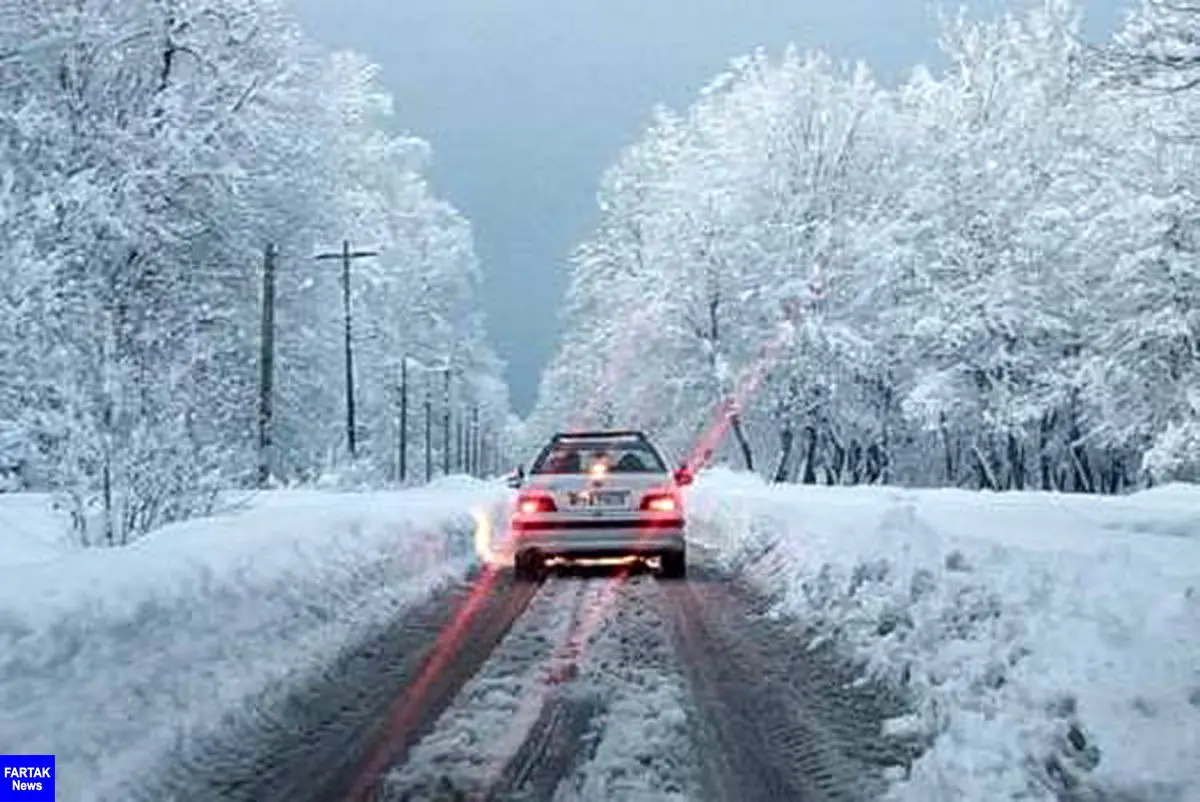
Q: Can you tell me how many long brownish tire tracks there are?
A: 2